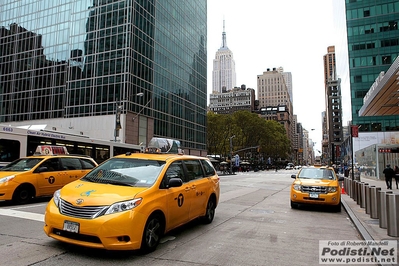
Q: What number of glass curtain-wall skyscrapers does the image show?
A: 2